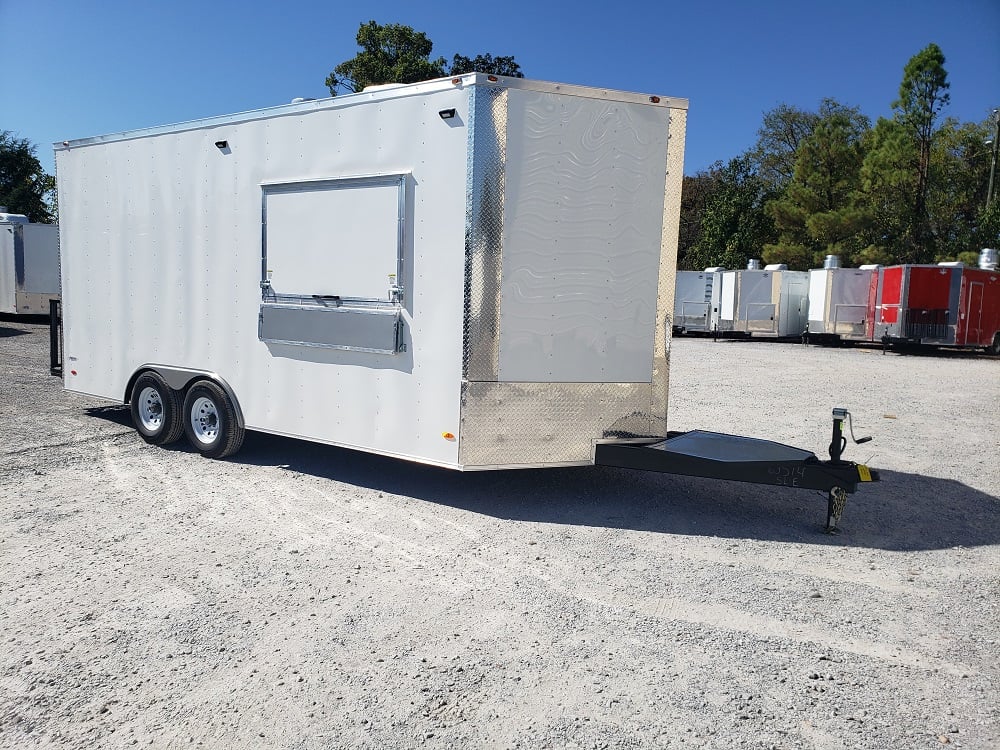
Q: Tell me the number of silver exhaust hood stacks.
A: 3